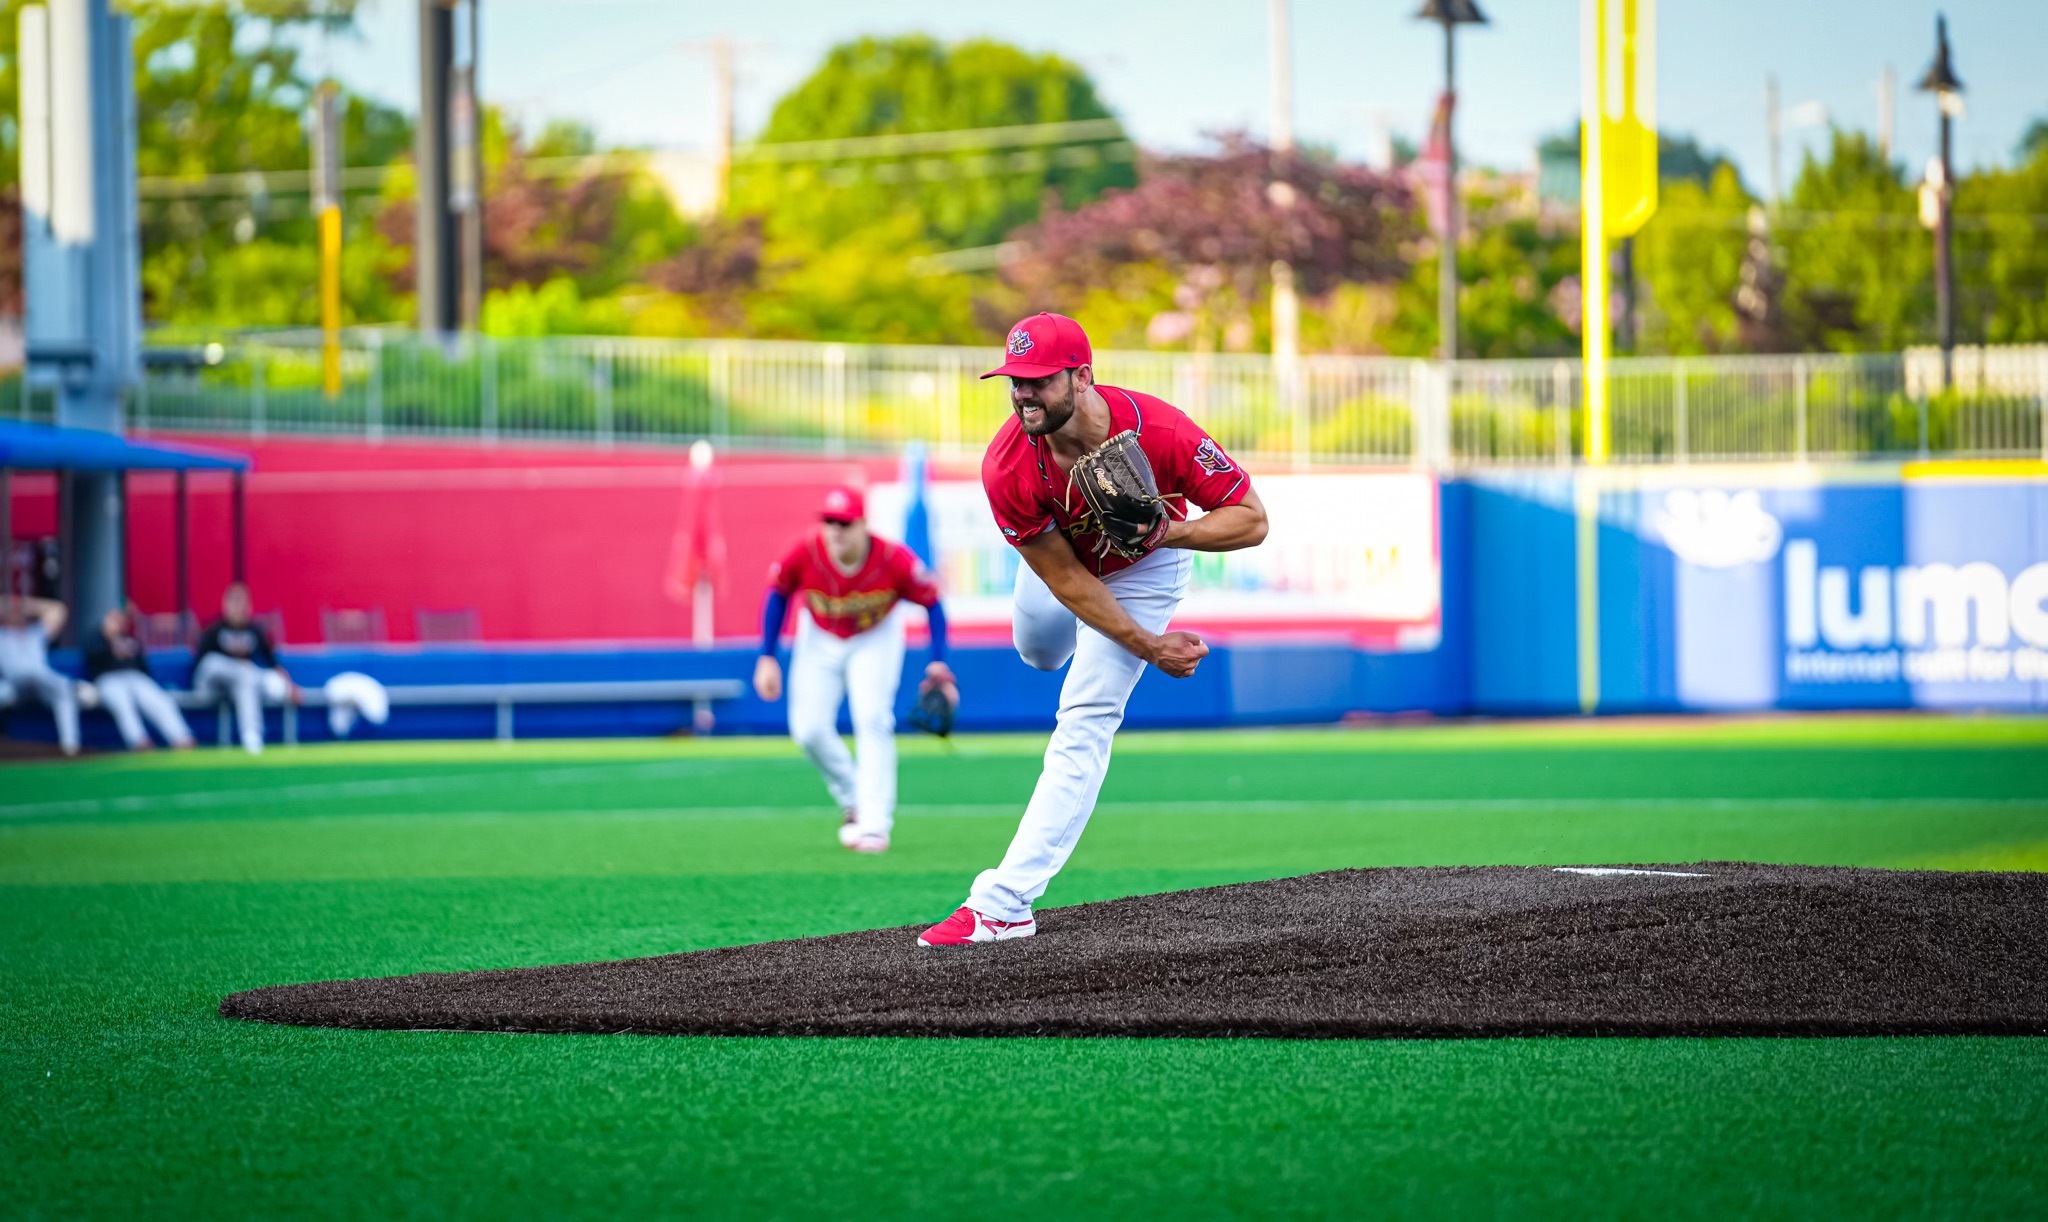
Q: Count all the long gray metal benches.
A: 1